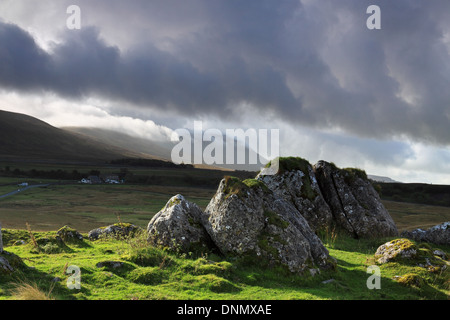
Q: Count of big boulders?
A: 4